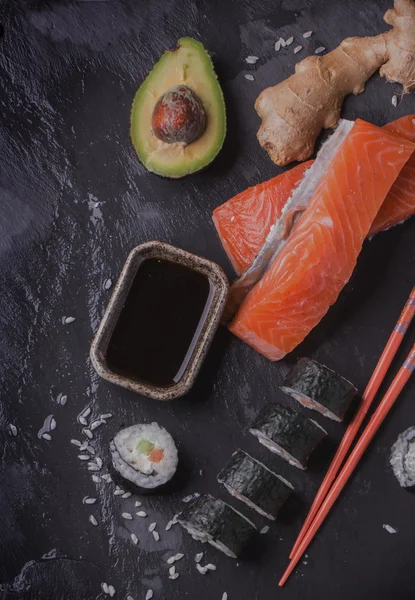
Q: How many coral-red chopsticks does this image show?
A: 2